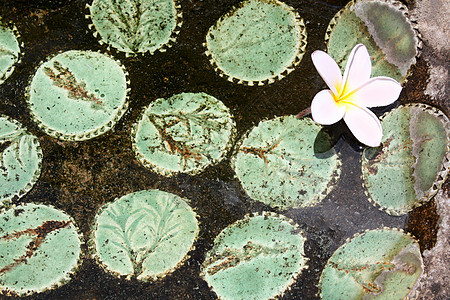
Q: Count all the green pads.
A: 13